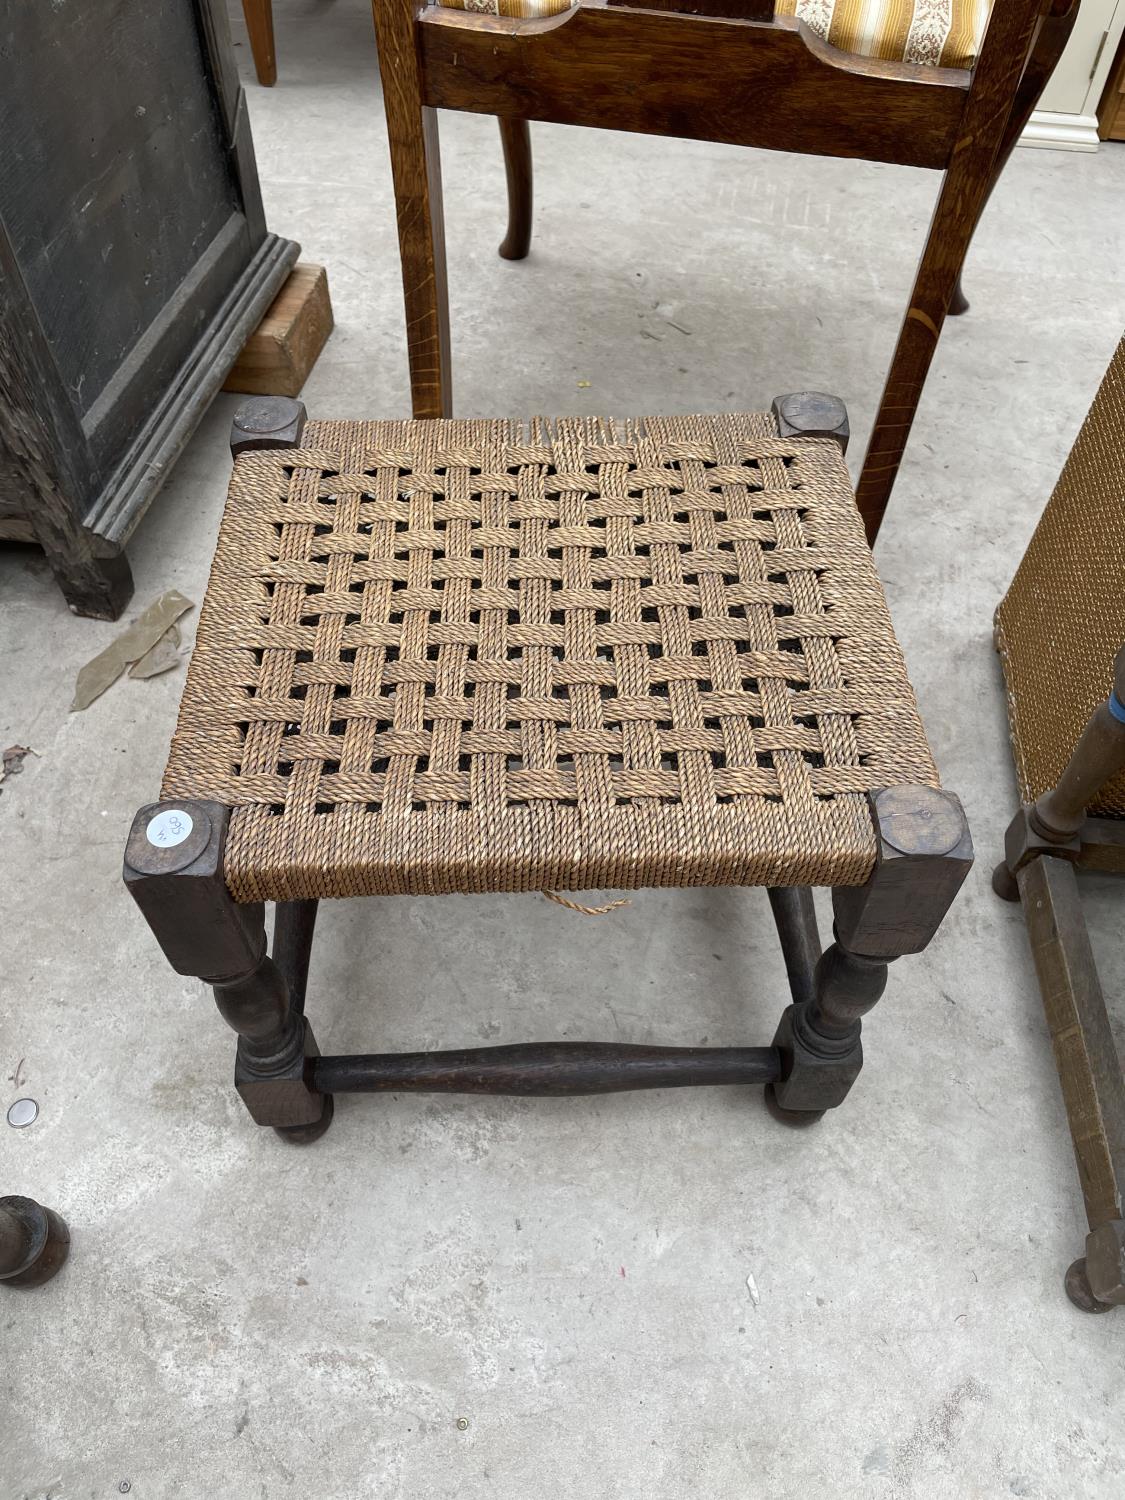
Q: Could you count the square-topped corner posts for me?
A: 4